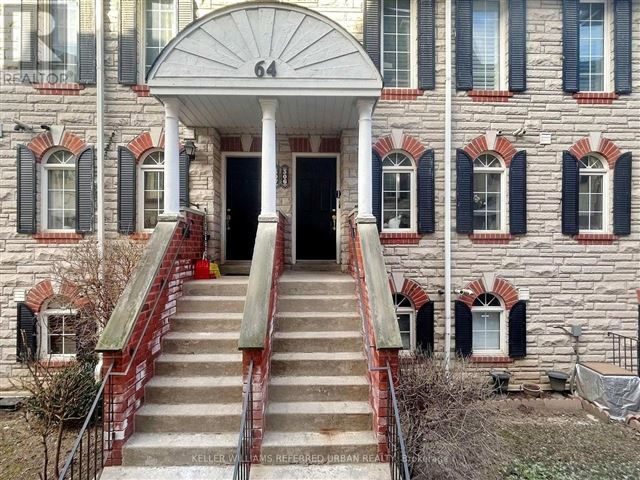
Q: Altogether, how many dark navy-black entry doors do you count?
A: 2